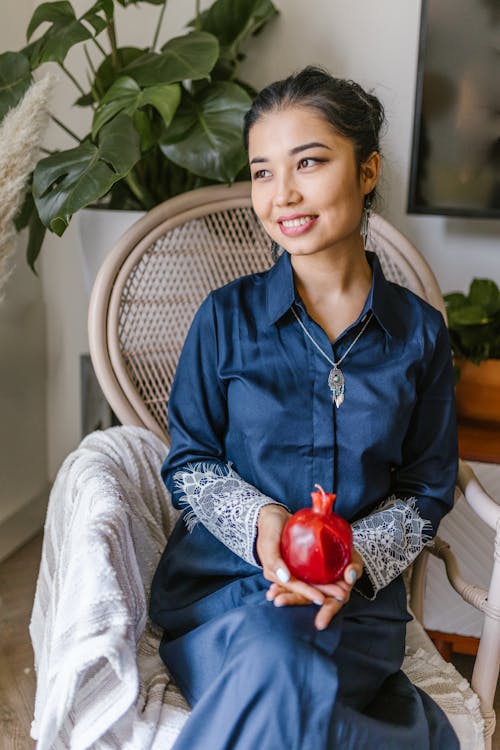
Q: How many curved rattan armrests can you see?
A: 1